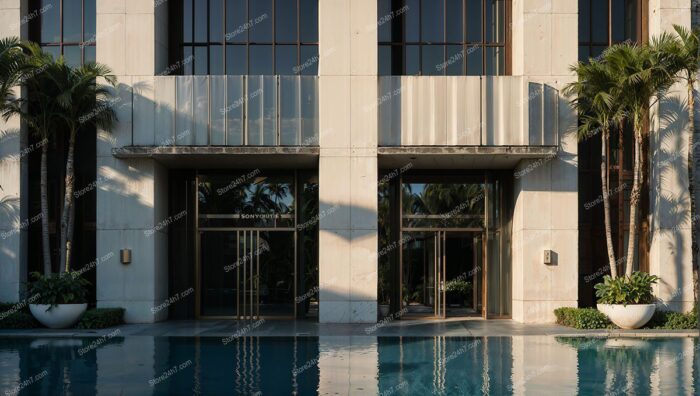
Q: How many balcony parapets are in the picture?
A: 2